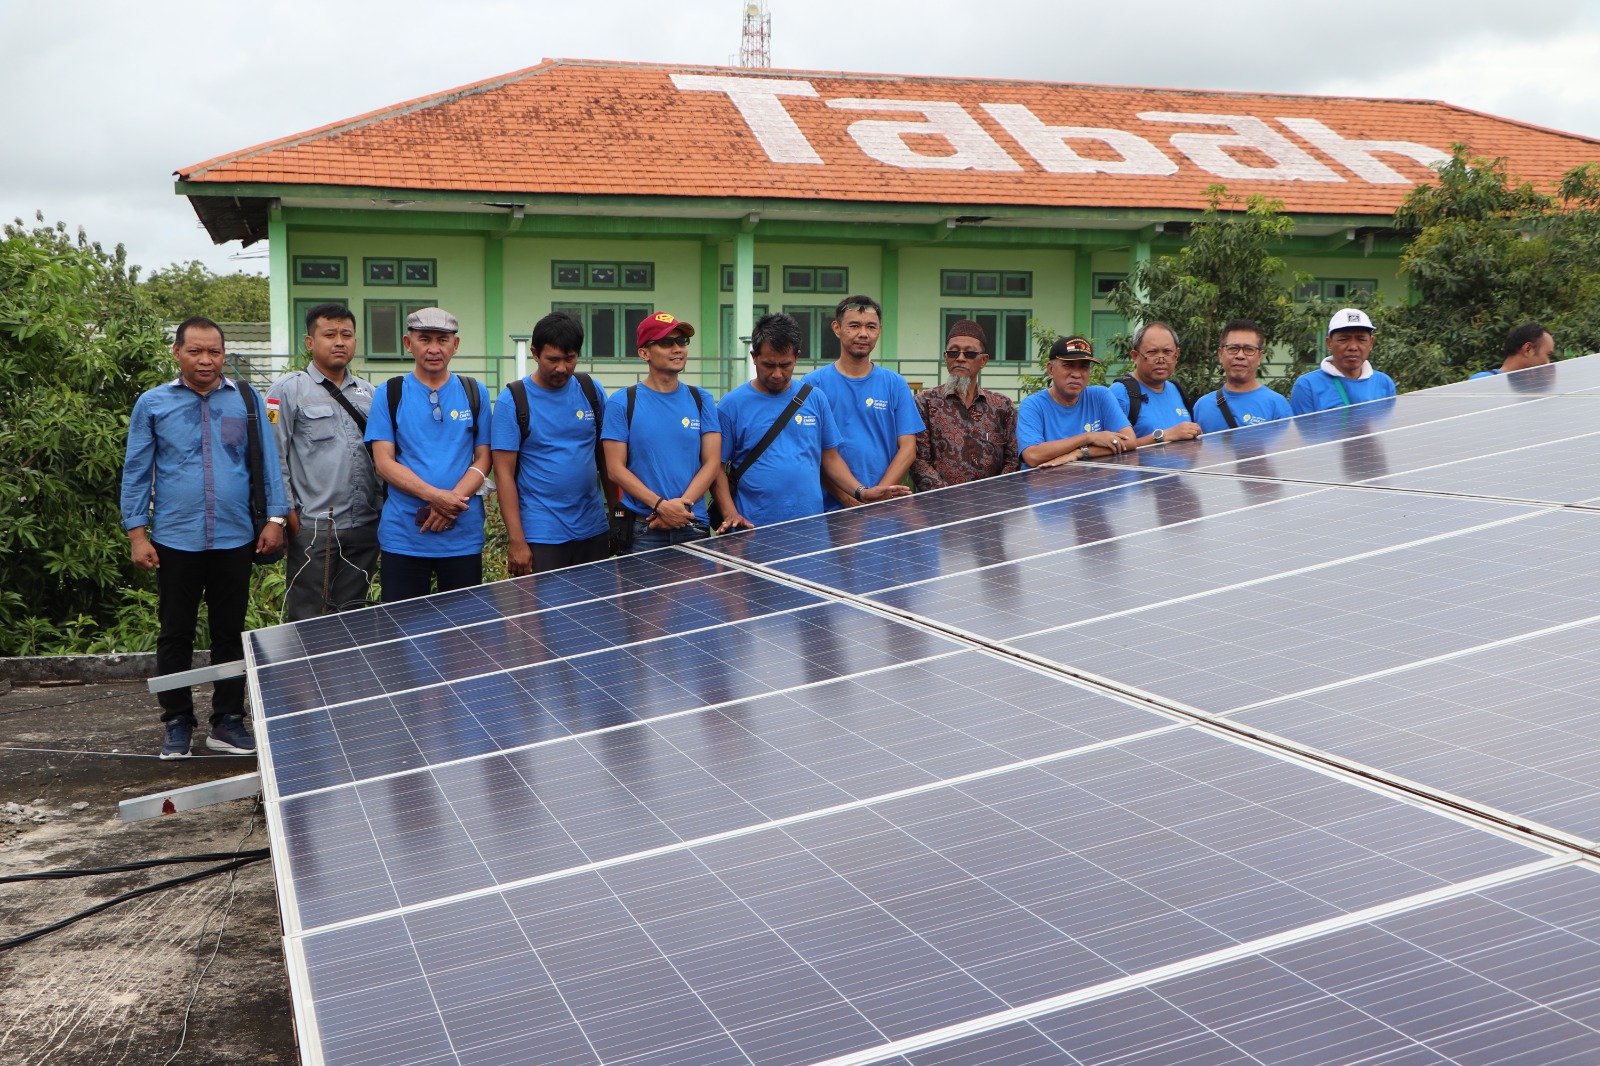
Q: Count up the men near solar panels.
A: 13